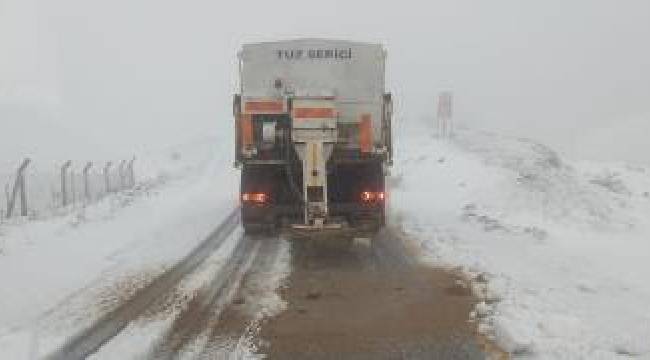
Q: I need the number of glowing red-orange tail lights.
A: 2